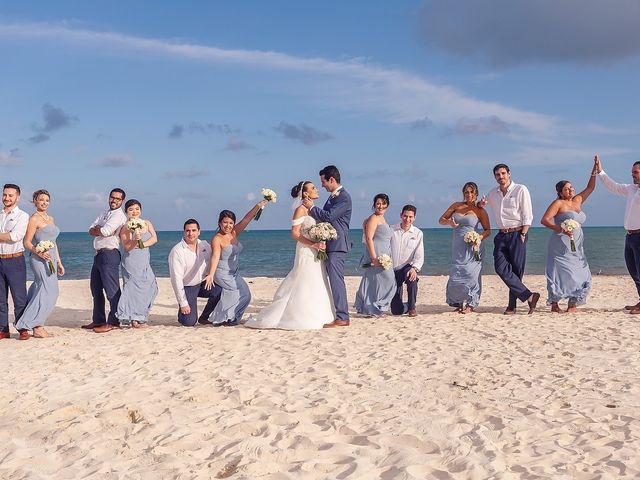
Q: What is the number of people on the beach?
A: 14